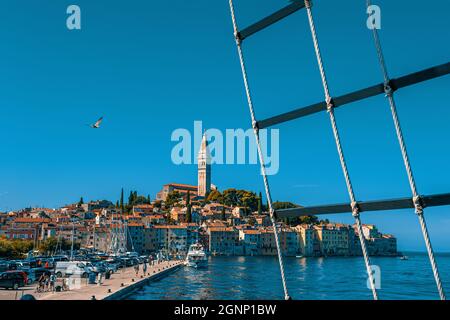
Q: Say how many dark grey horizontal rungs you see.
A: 3